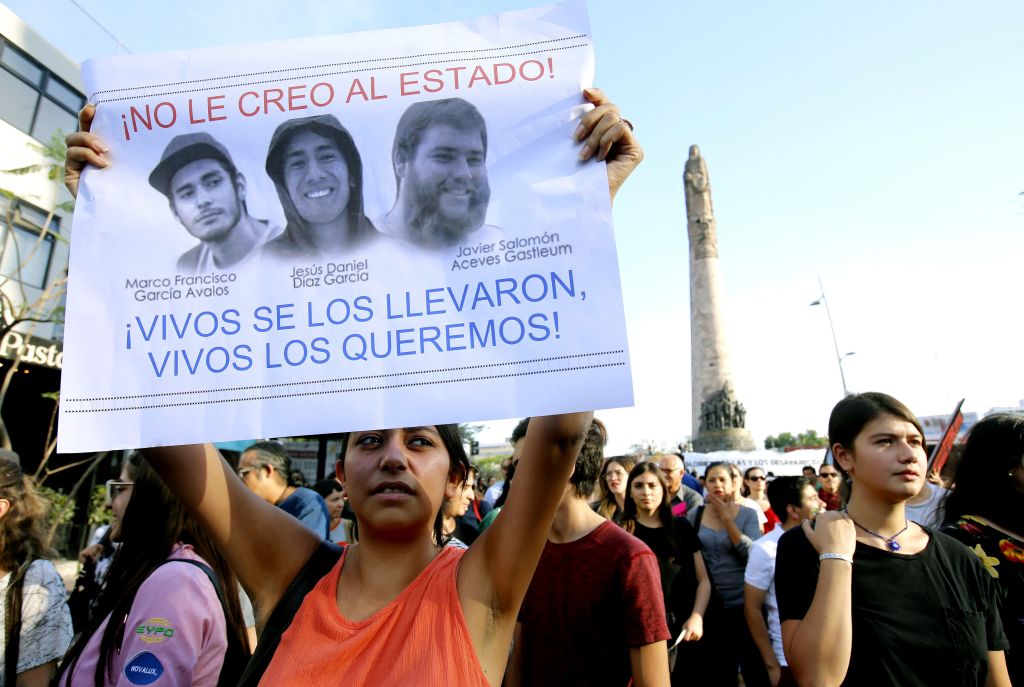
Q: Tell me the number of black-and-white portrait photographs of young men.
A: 3